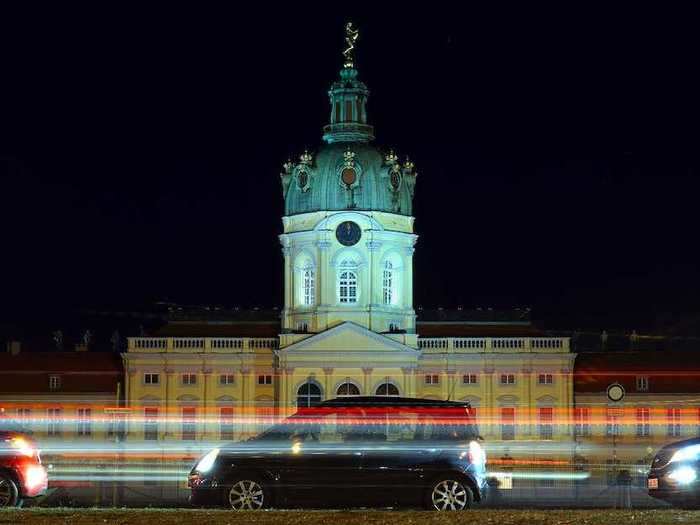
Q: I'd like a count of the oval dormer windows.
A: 3